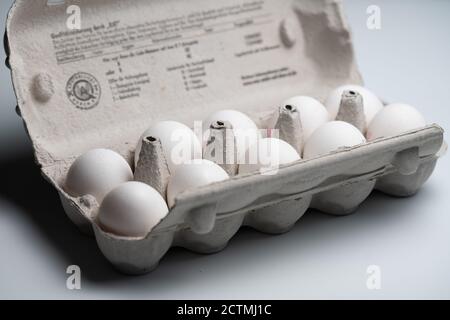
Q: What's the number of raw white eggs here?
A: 10